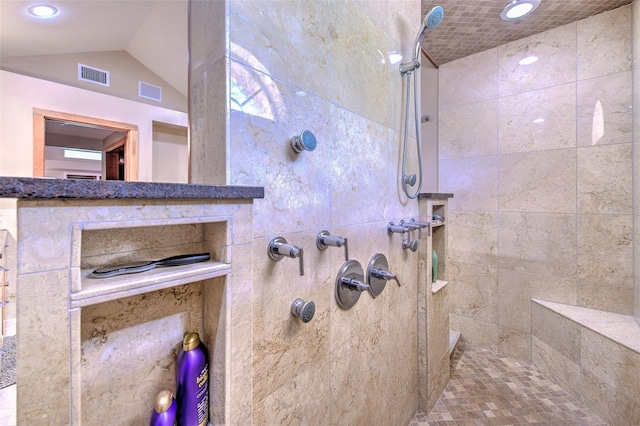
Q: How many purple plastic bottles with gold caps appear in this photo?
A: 2